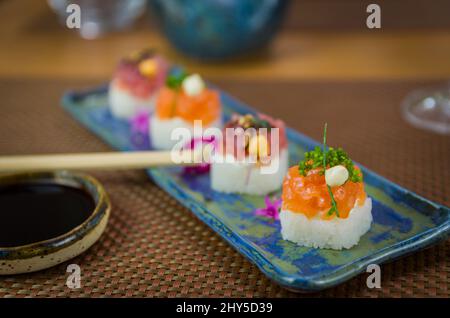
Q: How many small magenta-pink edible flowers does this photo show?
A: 3